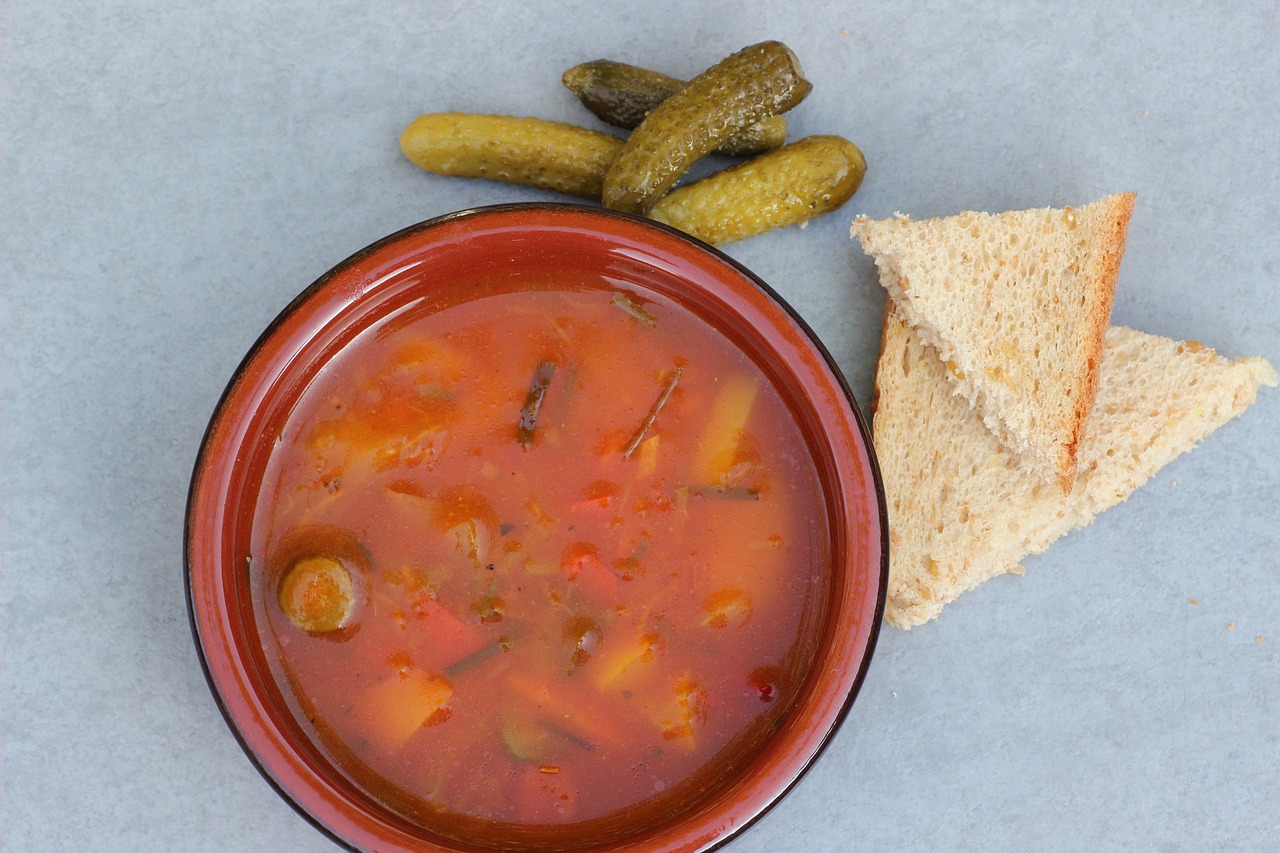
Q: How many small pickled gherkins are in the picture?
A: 4